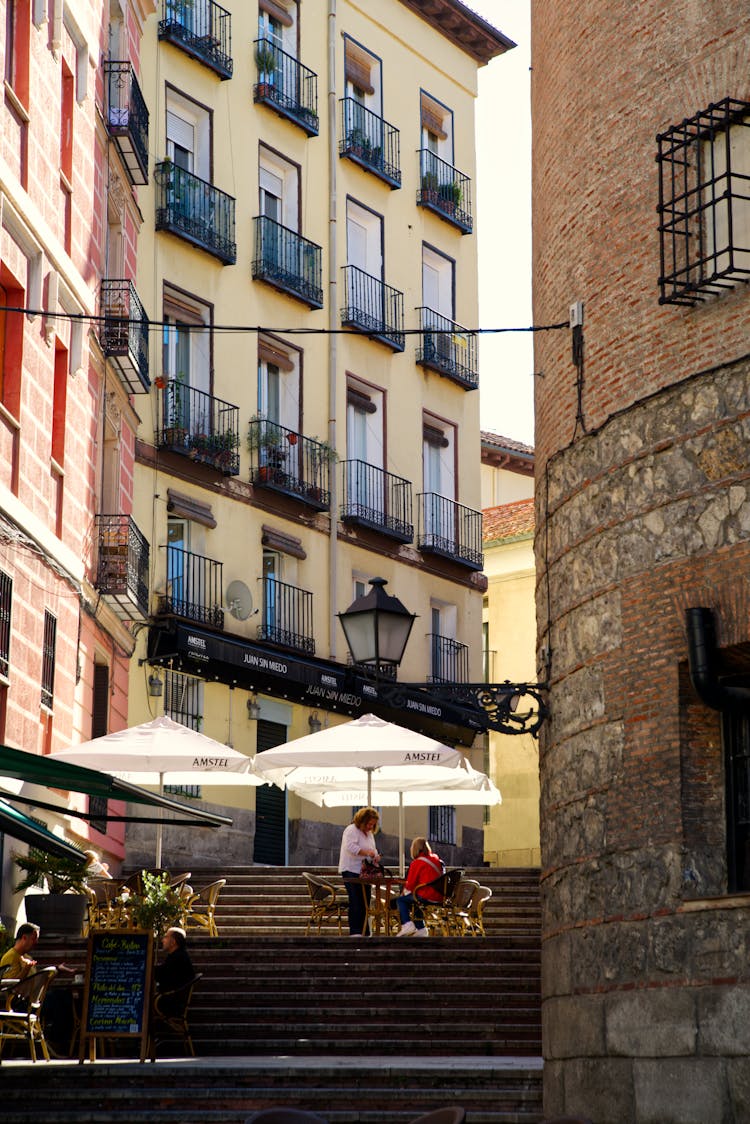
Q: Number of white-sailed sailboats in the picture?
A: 0